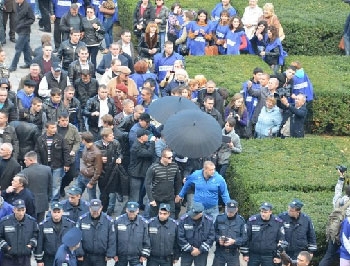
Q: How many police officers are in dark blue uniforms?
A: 11